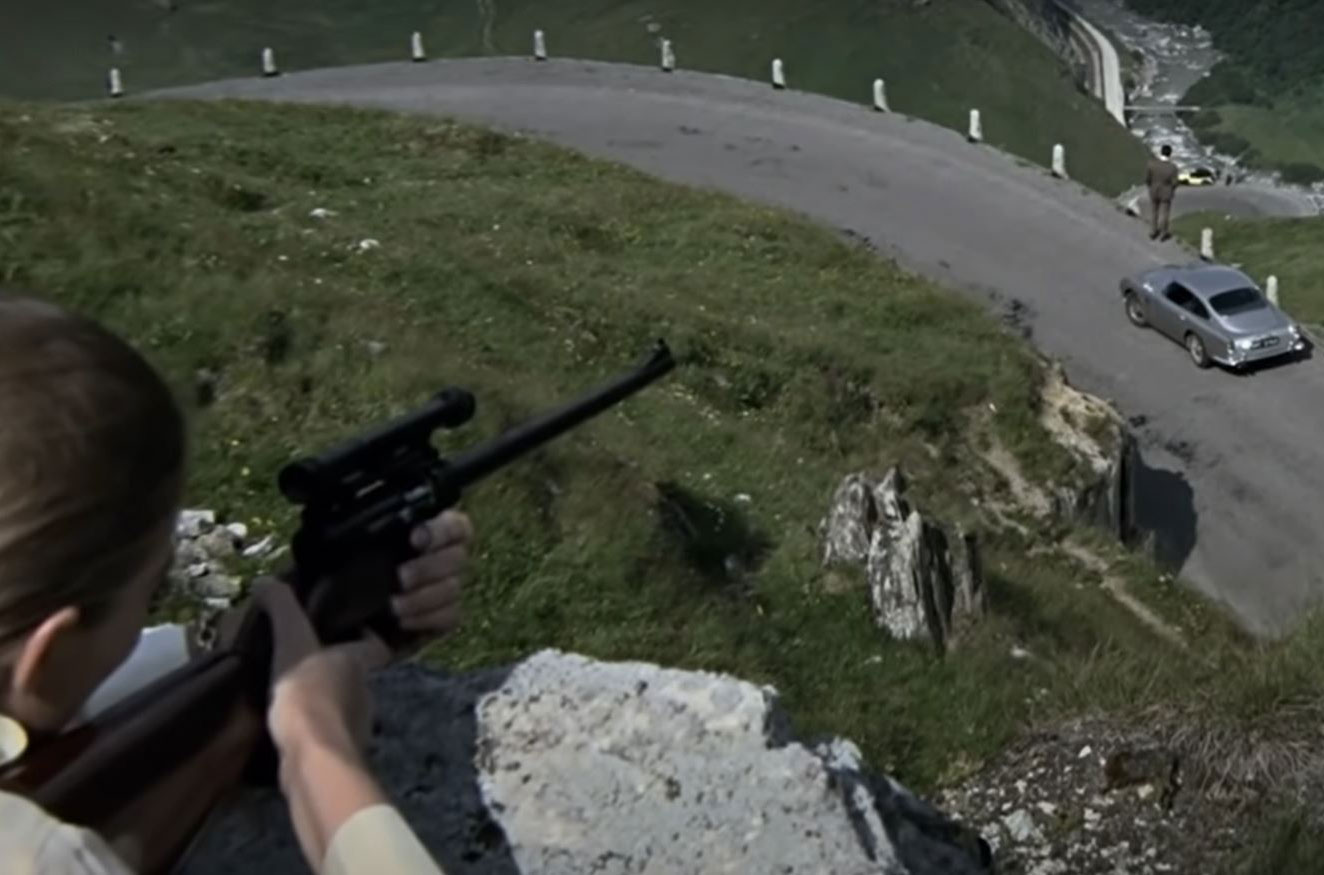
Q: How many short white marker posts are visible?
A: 11